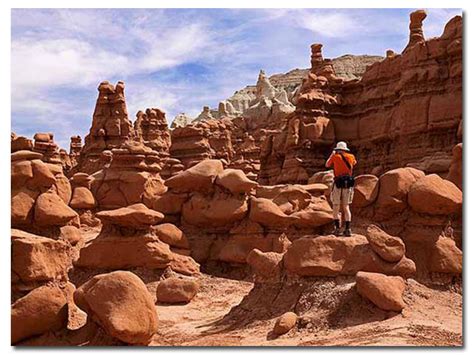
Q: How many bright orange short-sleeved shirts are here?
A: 1